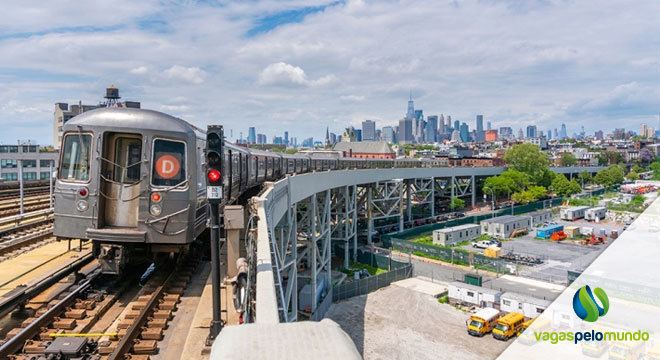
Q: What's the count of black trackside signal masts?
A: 1